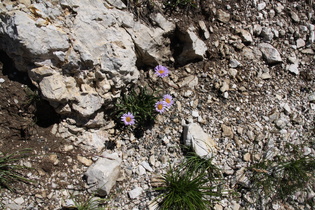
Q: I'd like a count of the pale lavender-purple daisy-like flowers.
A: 4